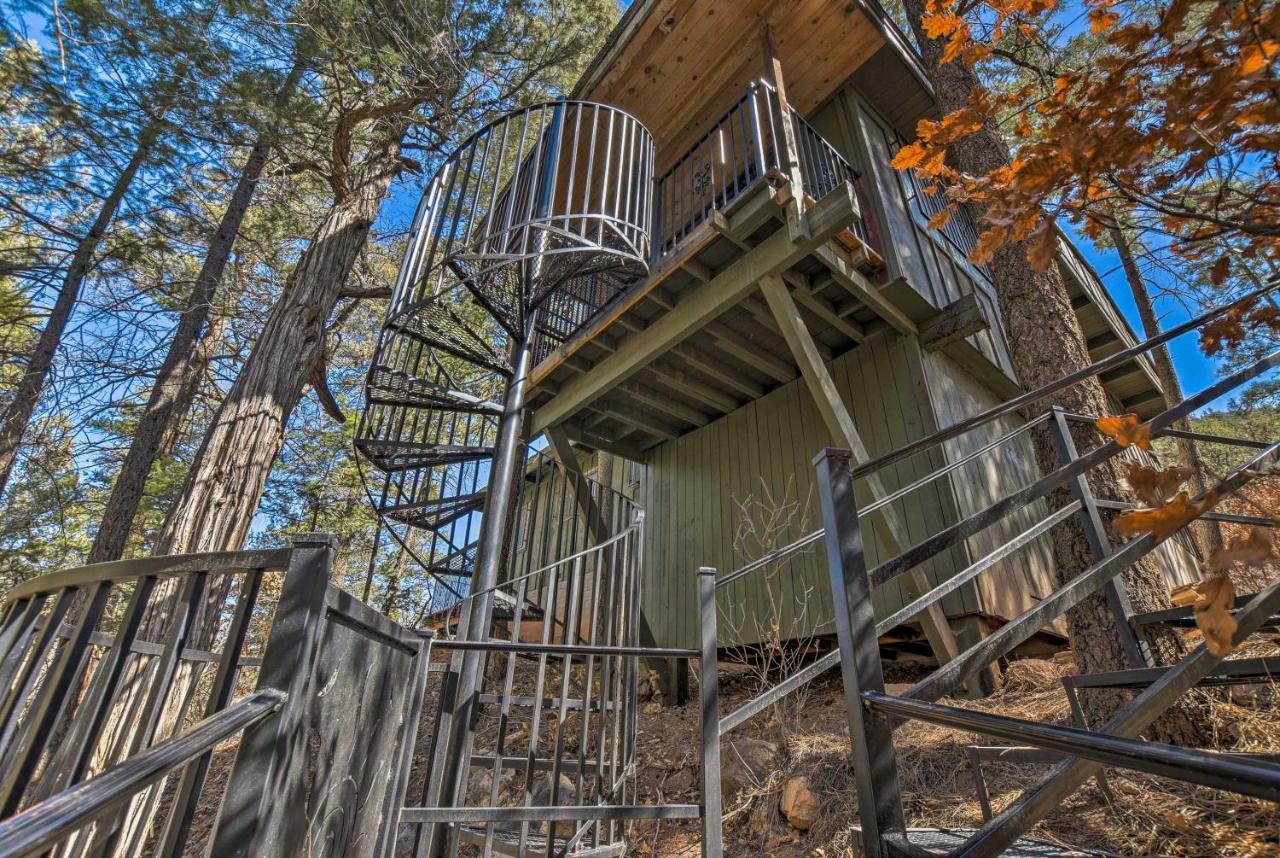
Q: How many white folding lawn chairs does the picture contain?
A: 0